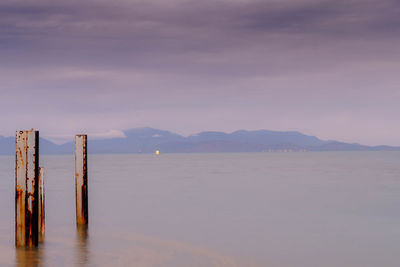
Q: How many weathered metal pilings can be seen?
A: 3